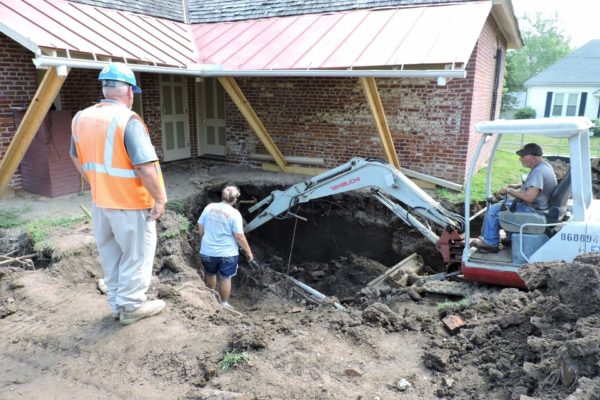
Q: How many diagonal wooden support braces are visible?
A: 3